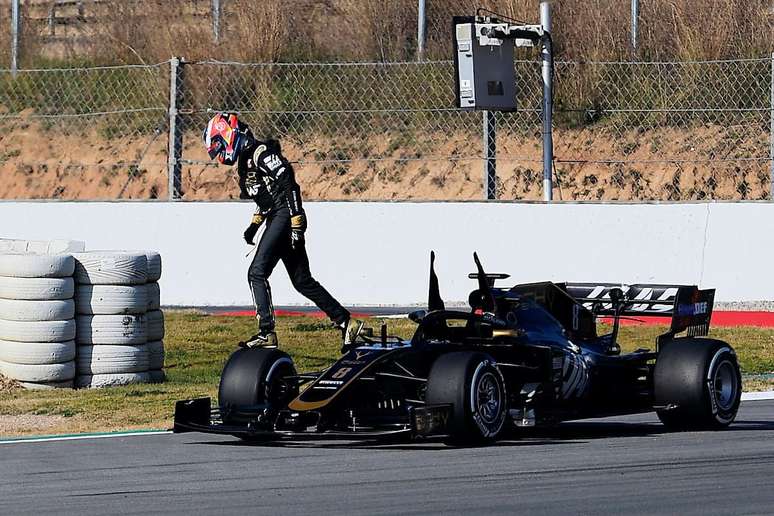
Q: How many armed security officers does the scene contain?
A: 0